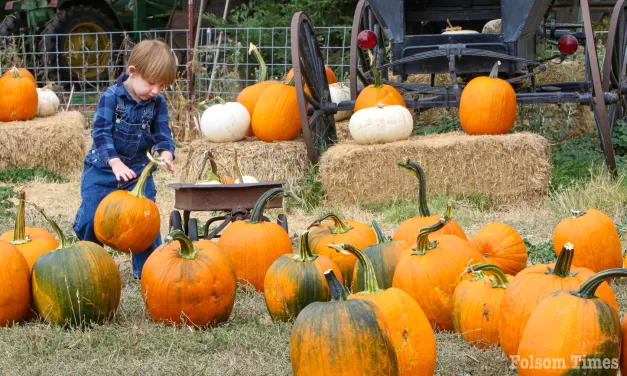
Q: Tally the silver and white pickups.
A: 0